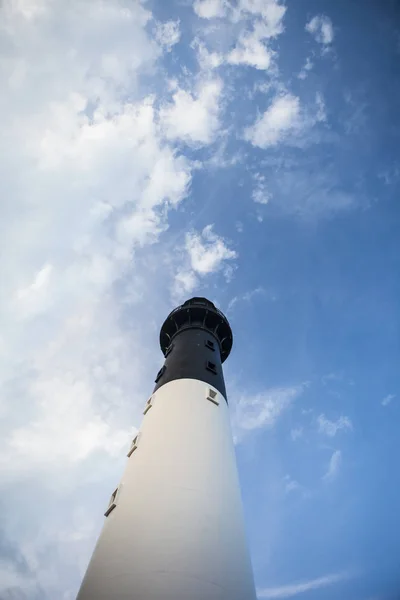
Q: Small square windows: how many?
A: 8